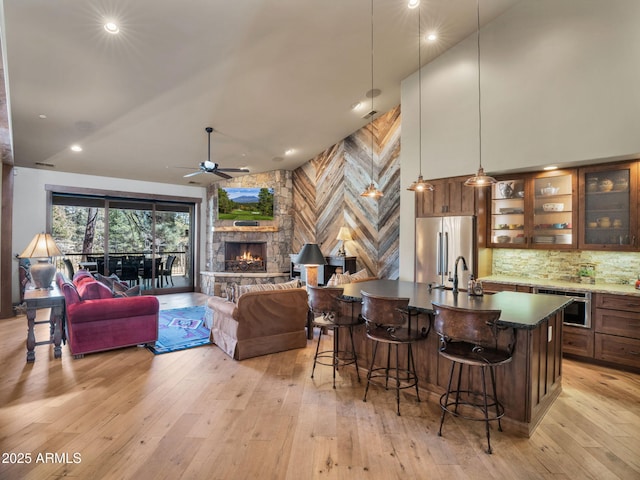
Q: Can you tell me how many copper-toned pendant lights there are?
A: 3